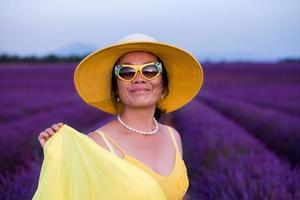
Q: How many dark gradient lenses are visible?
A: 2